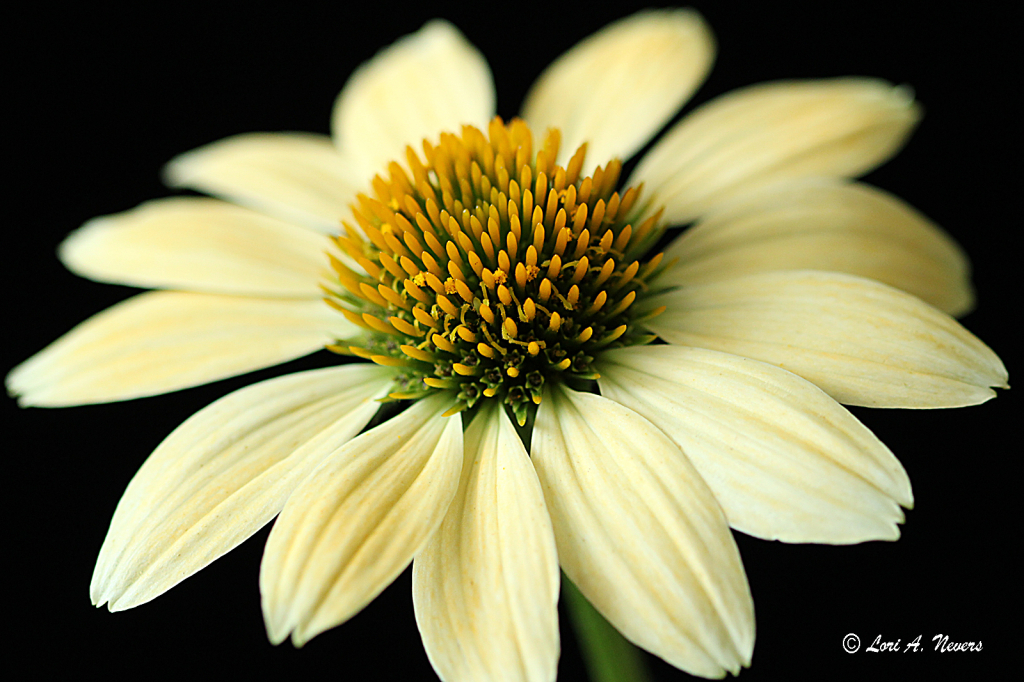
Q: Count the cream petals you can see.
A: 13